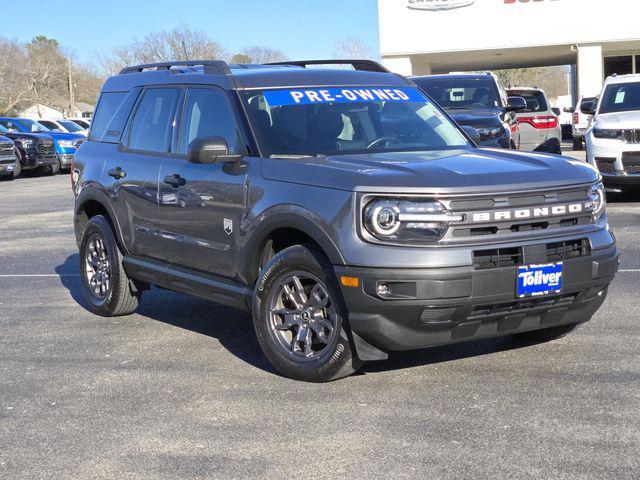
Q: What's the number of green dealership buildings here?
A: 0